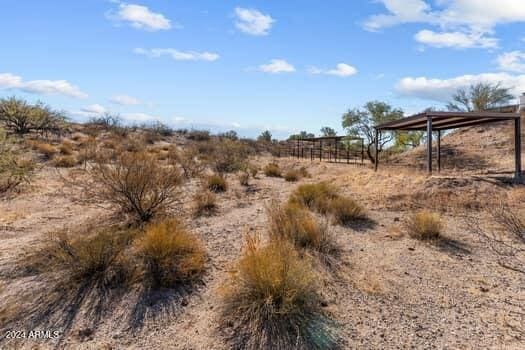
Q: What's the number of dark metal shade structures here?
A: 2